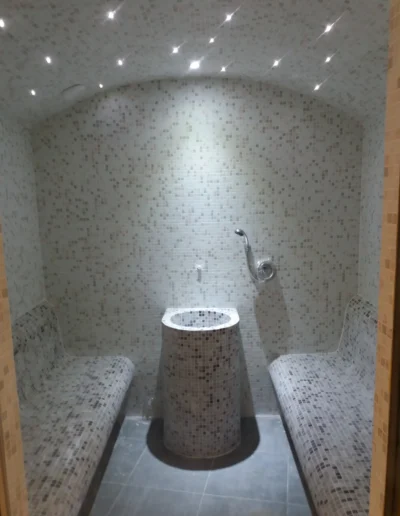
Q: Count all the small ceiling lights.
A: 15